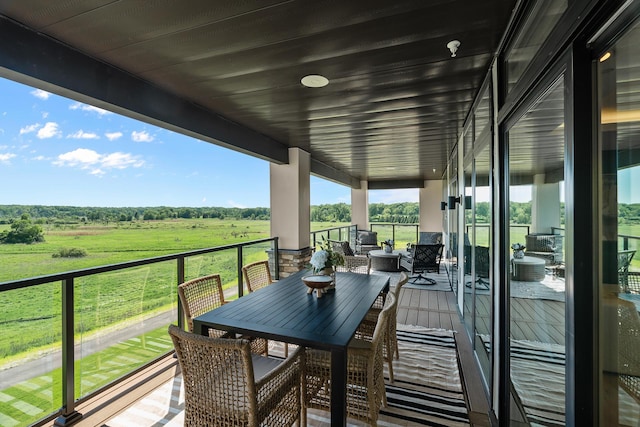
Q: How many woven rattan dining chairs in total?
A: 6